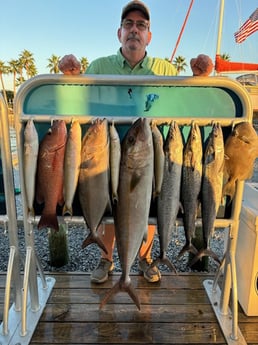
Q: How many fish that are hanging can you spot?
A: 11